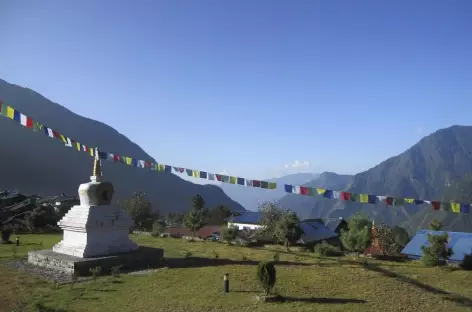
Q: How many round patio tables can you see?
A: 0